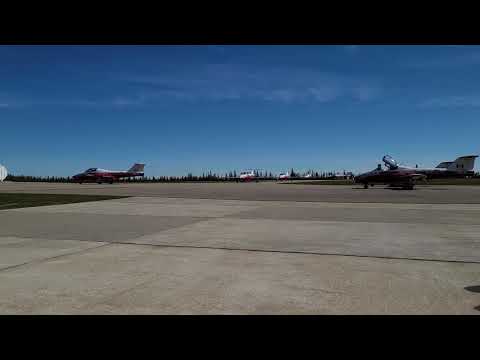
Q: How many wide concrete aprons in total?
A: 1